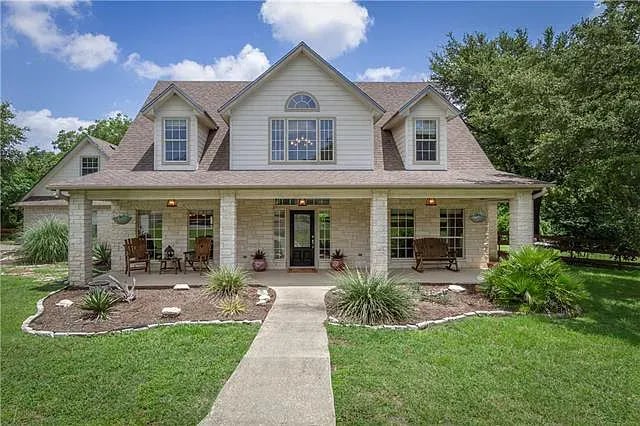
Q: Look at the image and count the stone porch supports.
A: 4